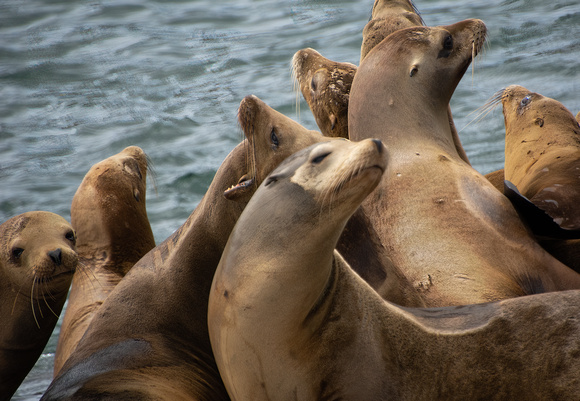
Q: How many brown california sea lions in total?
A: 8